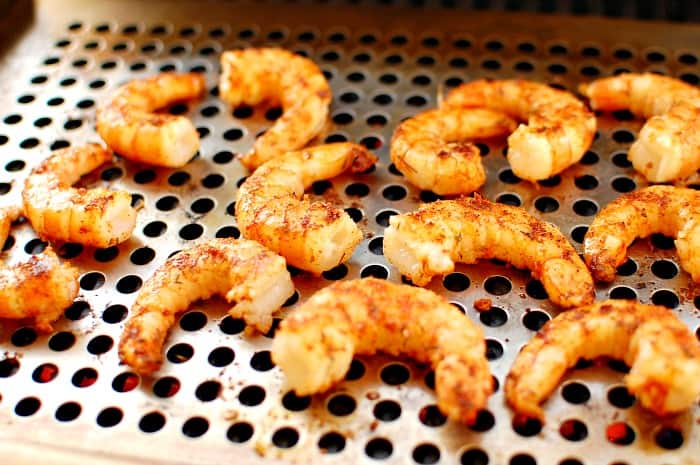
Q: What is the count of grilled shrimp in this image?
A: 13